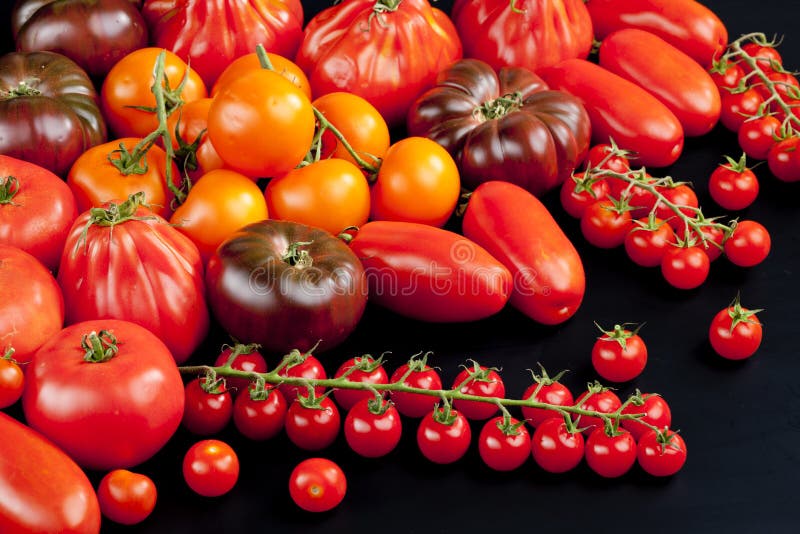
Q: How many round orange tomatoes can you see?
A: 9